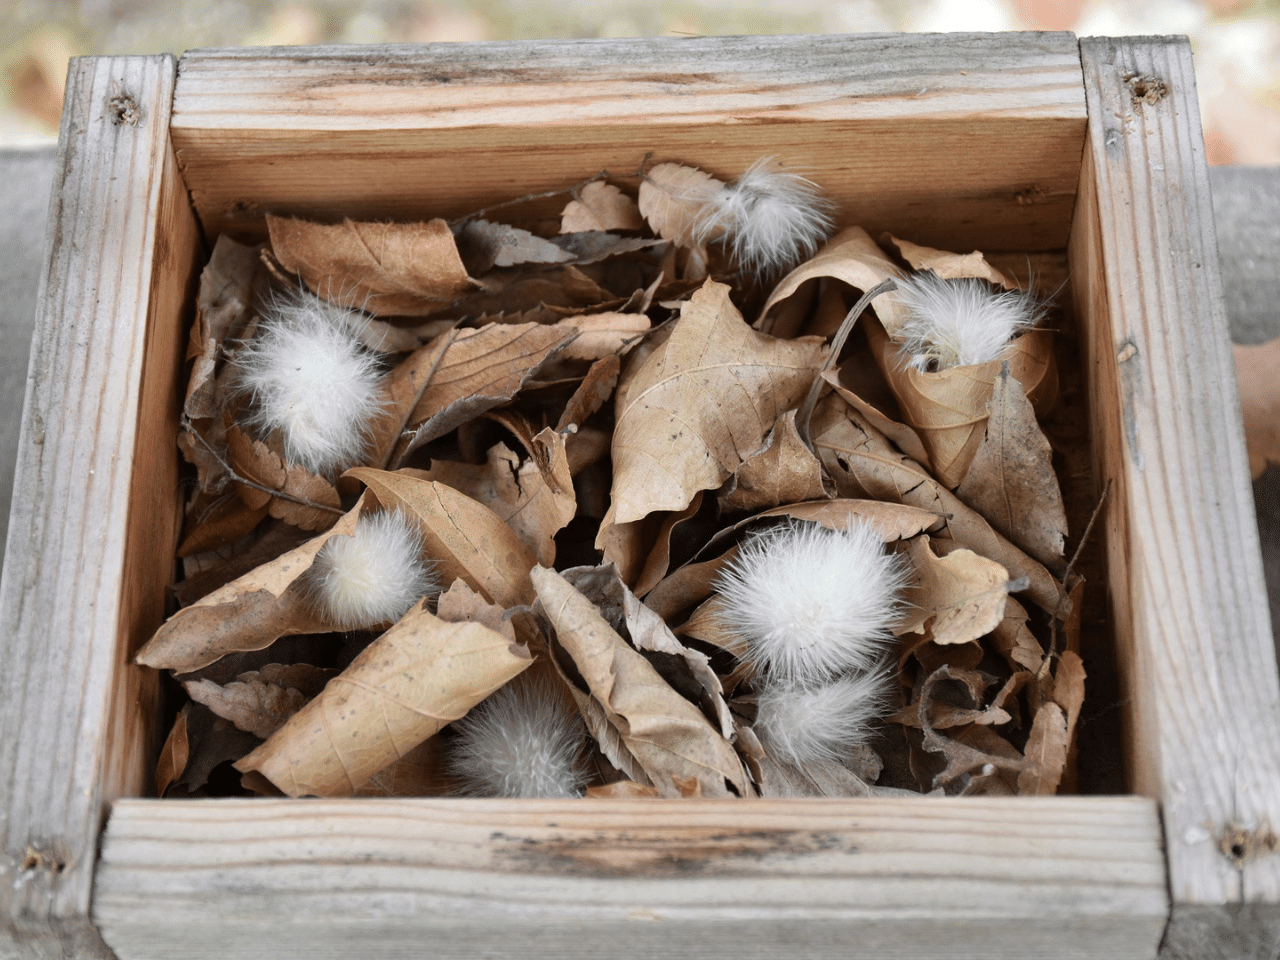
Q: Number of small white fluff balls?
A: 7